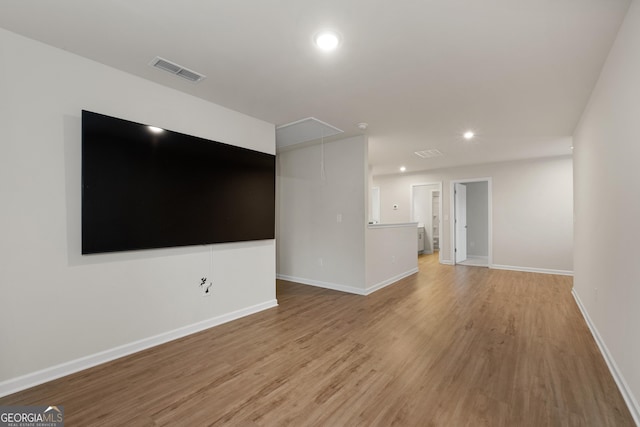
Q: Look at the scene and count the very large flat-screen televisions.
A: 1